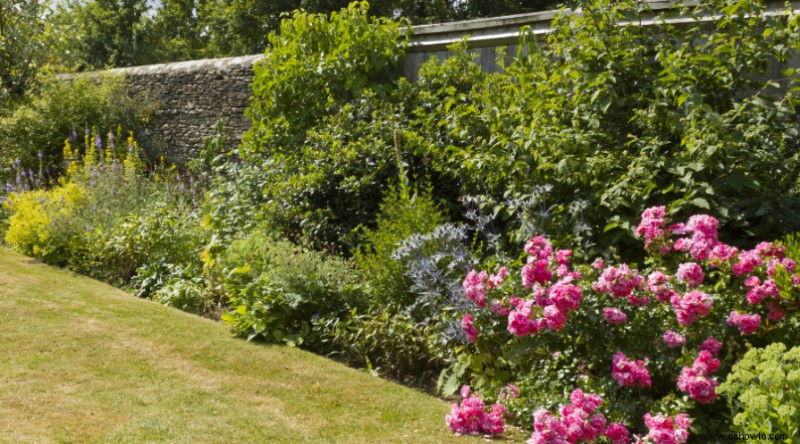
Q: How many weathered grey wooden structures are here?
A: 1